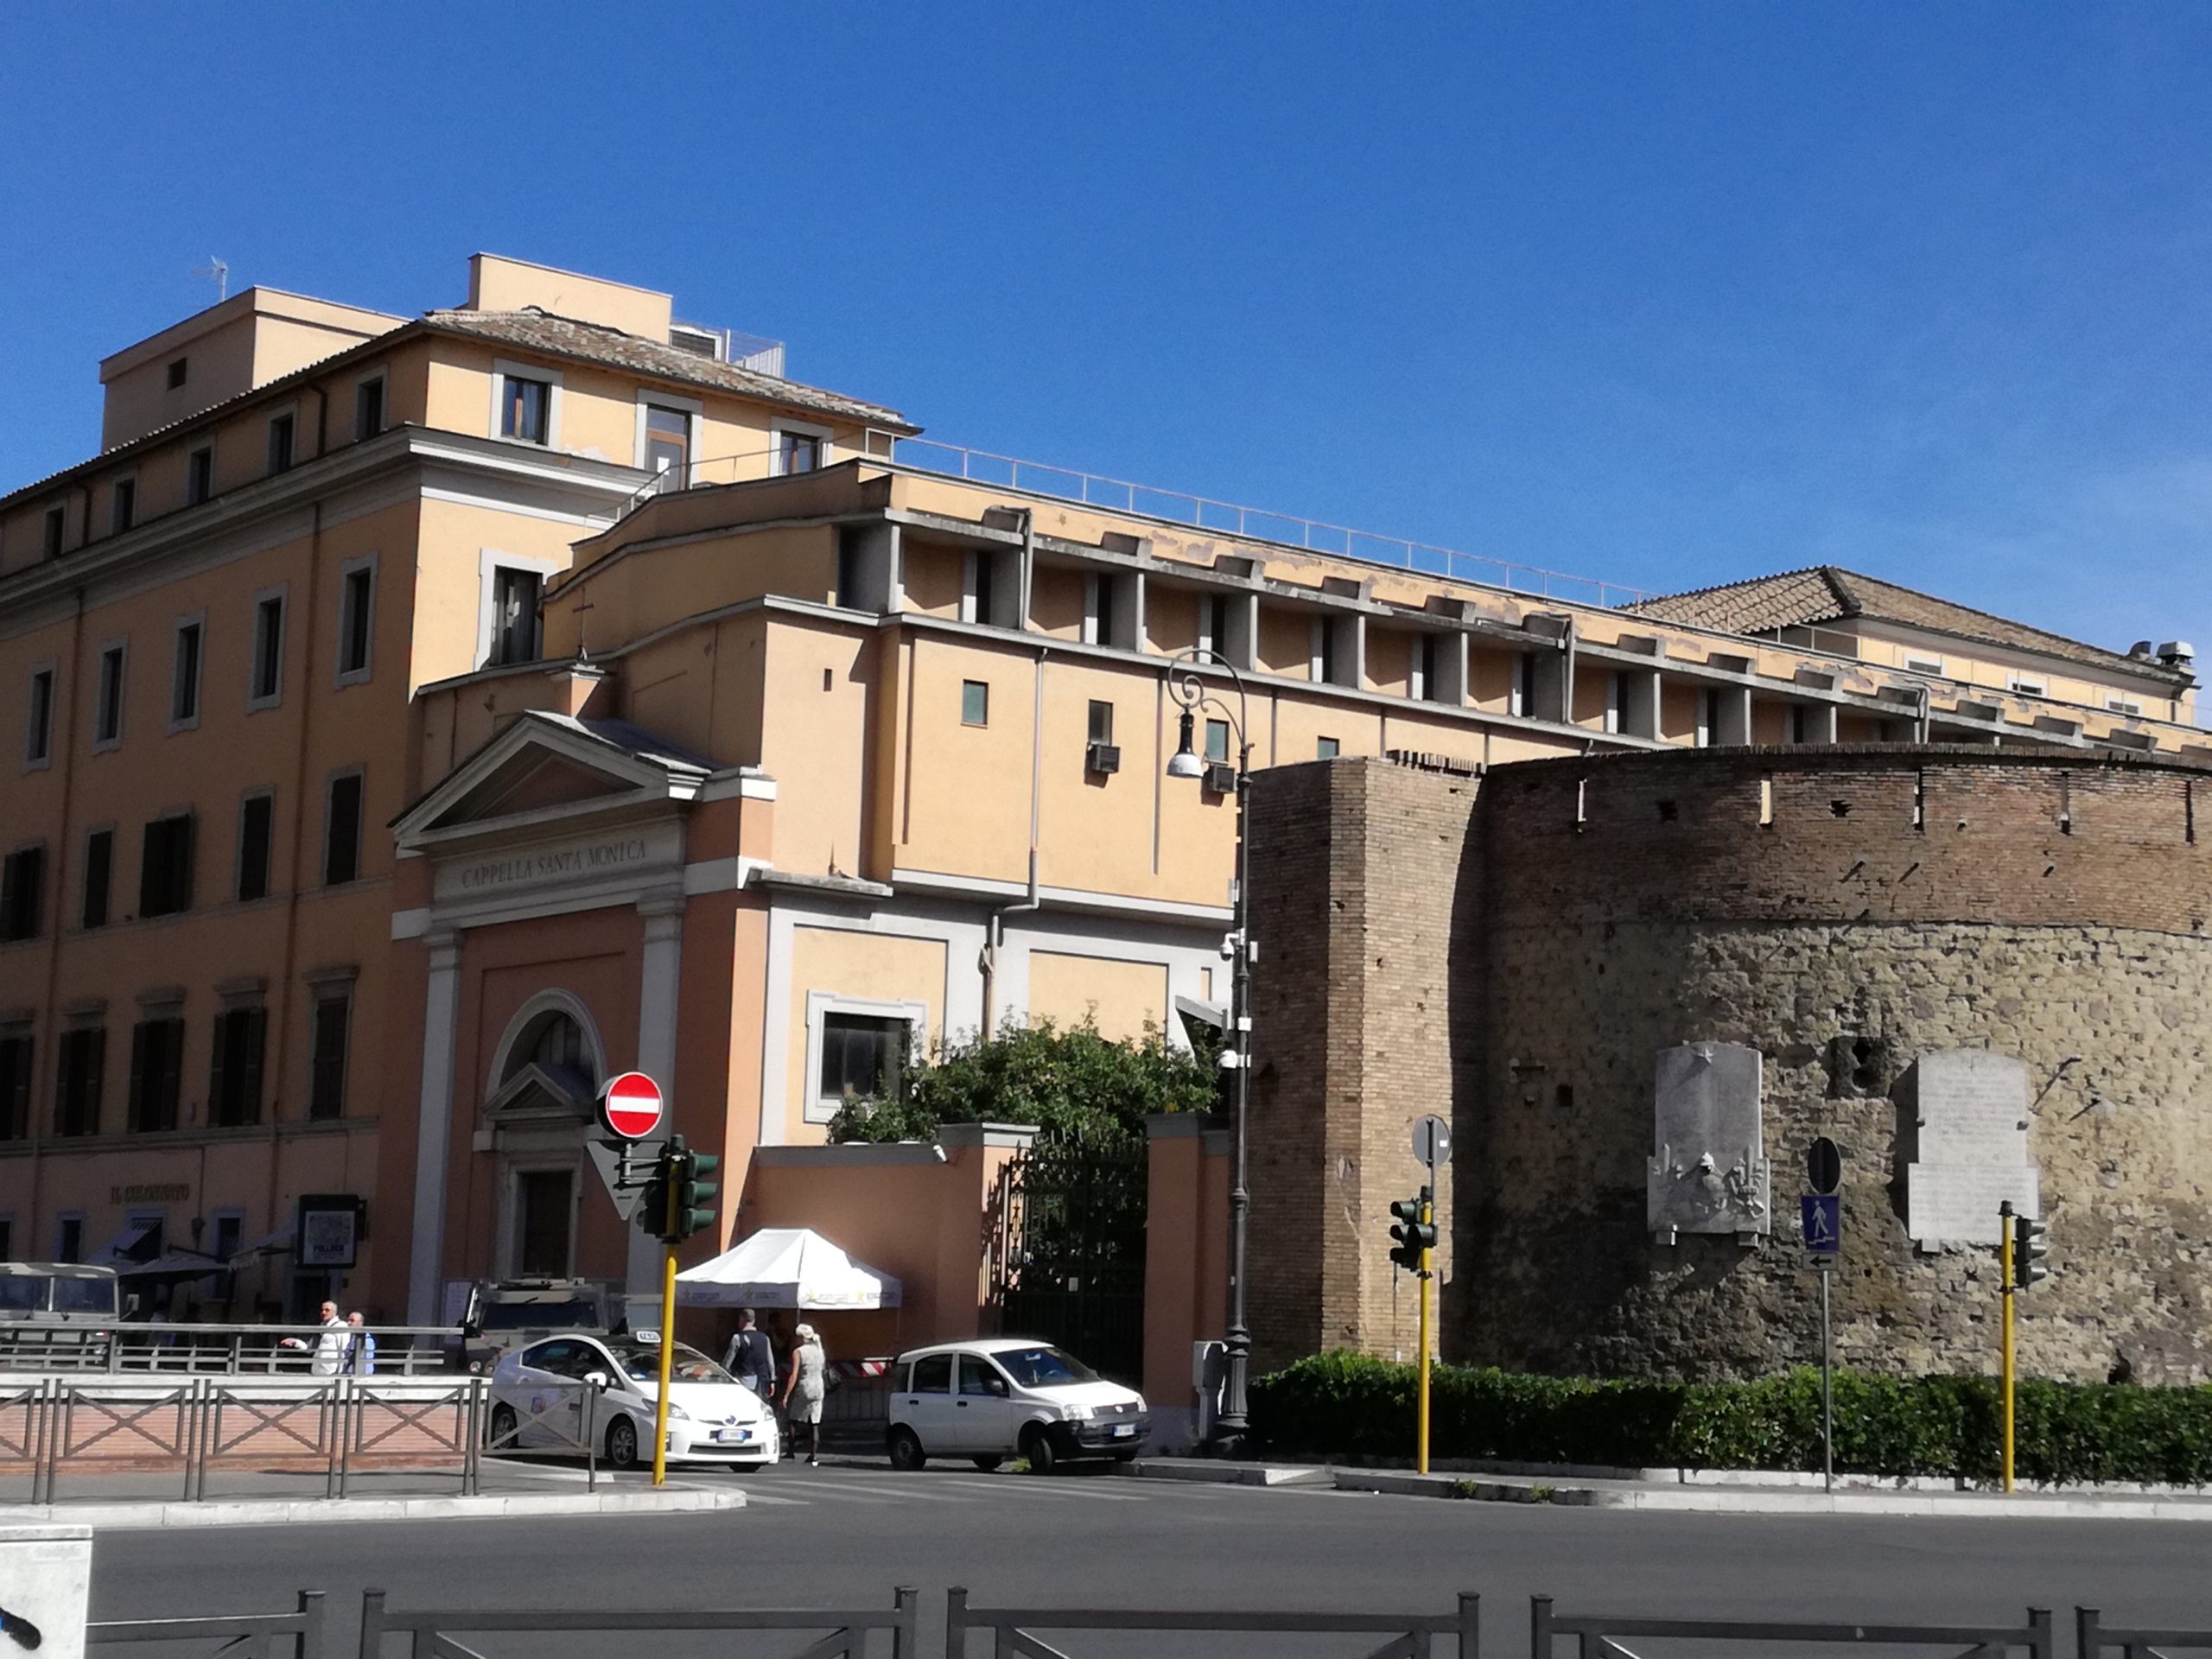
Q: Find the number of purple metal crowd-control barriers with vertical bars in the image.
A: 0